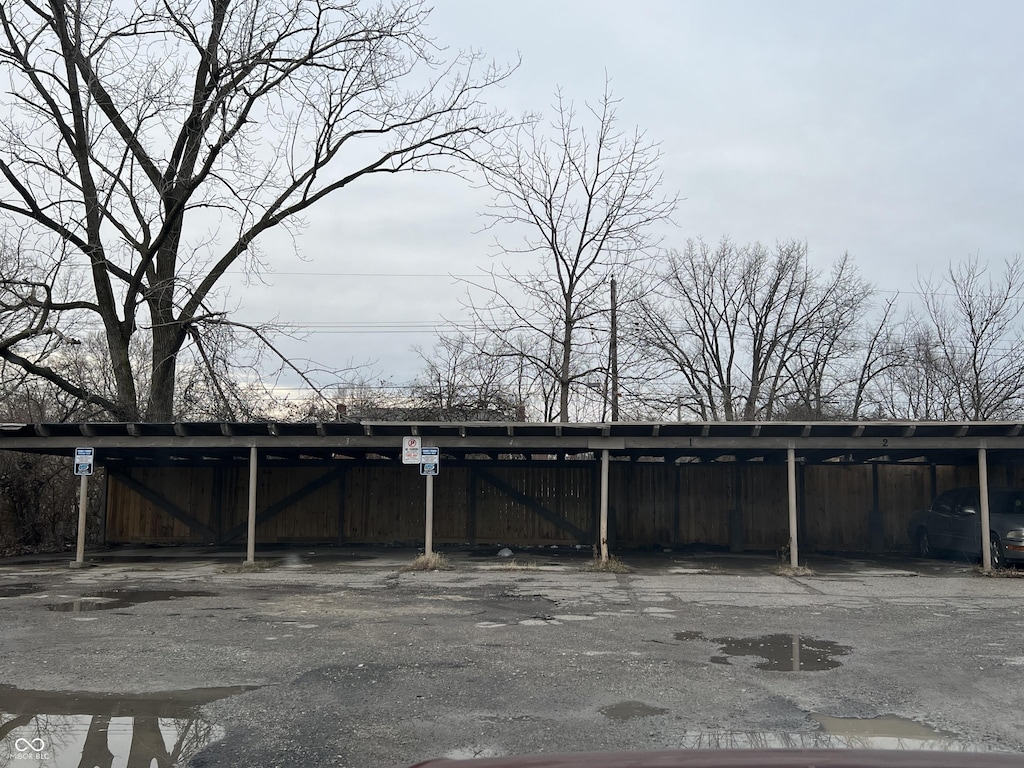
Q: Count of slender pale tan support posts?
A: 6